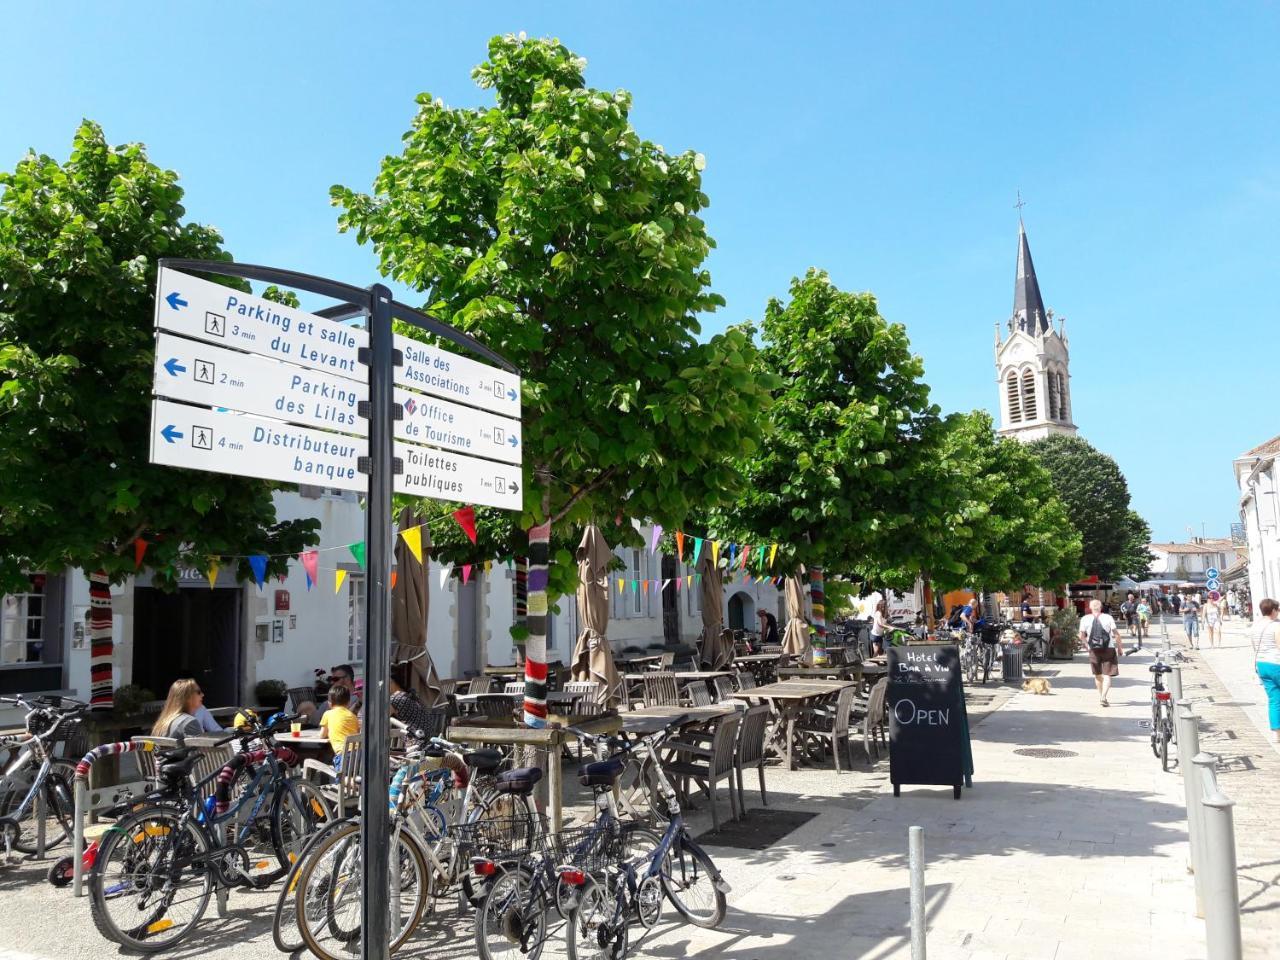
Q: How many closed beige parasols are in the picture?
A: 4